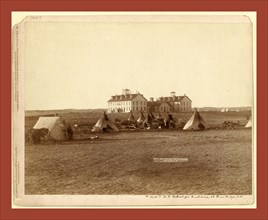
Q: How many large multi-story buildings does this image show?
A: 2